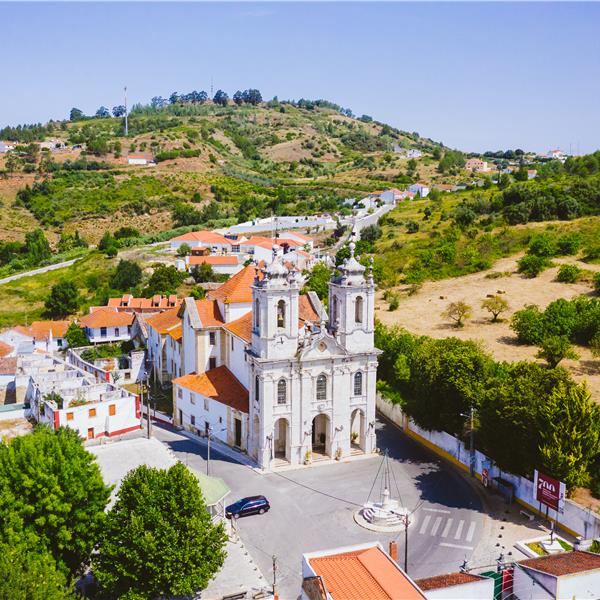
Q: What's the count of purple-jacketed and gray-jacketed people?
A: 0